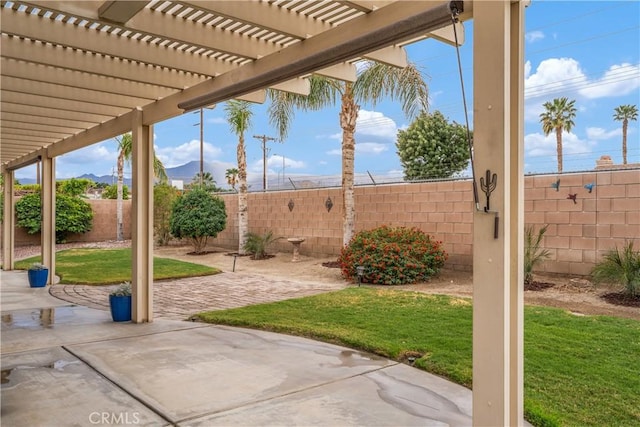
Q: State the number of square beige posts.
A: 4